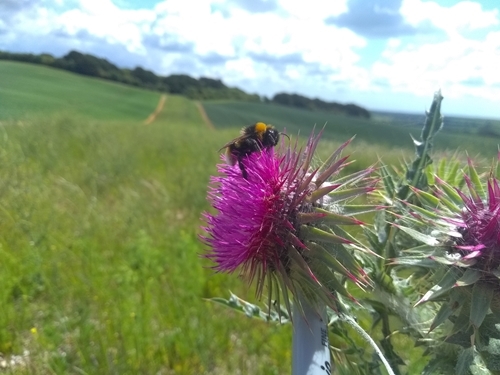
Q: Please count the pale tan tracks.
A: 2